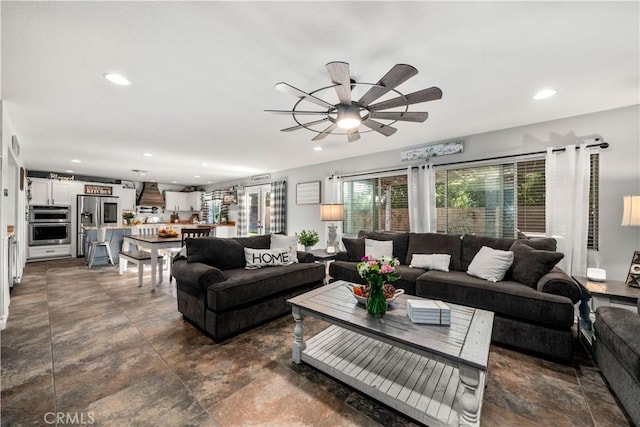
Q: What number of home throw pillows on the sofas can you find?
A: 1